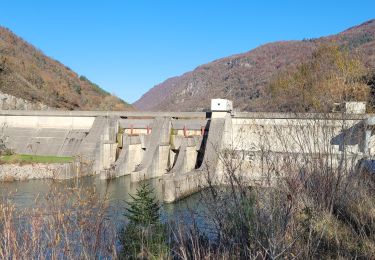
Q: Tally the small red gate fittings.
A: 4